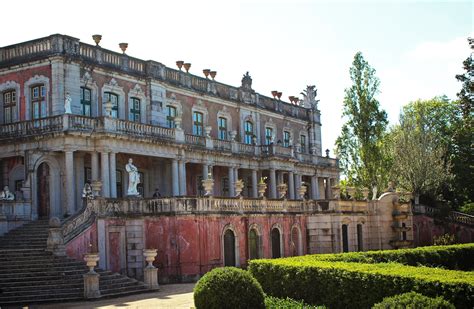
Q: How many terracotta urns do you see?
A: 10